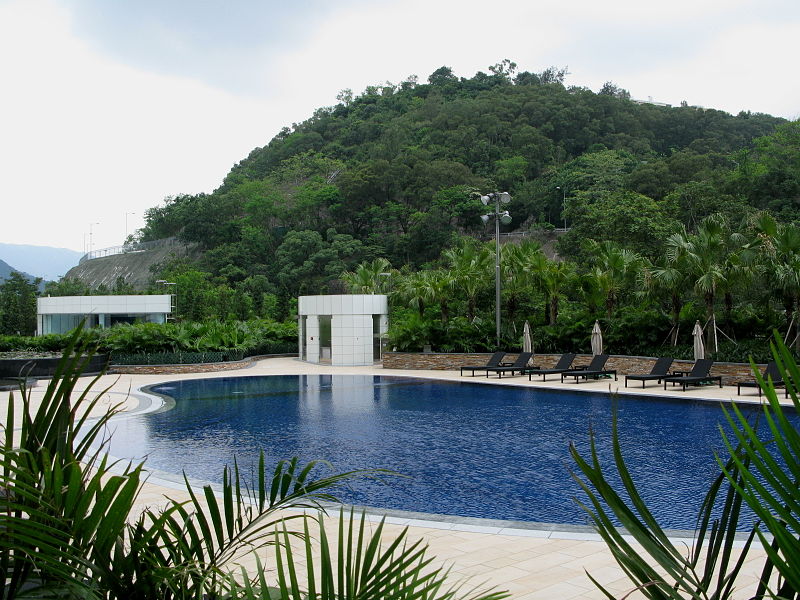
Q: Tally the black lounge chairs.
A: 7